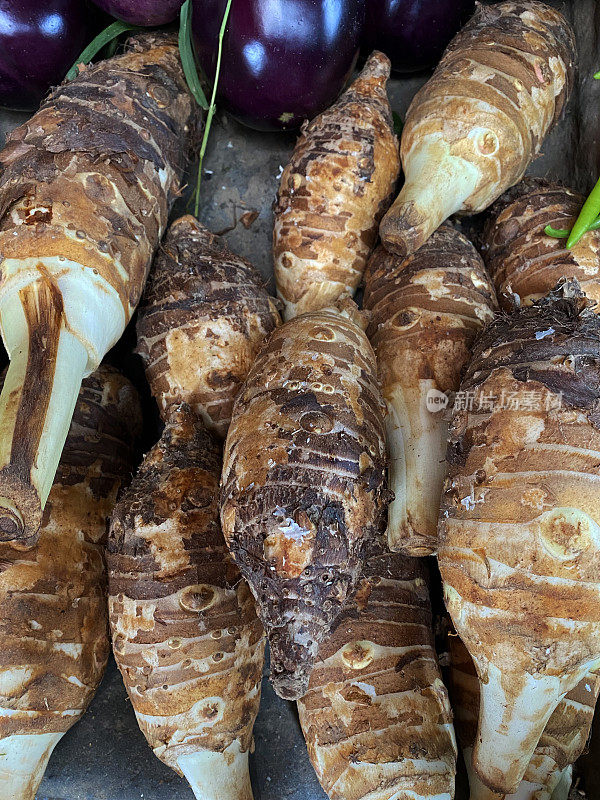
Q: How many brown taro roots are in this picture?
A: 12